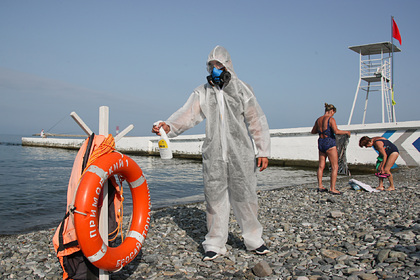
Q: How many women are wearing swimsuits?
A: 2